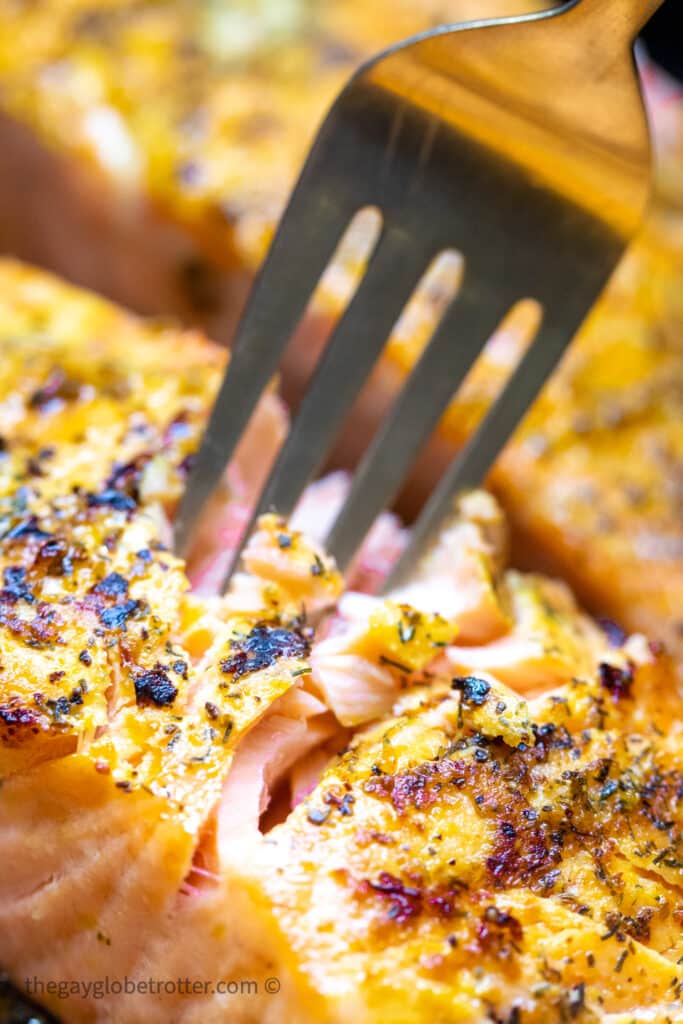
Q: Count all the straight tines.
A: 4